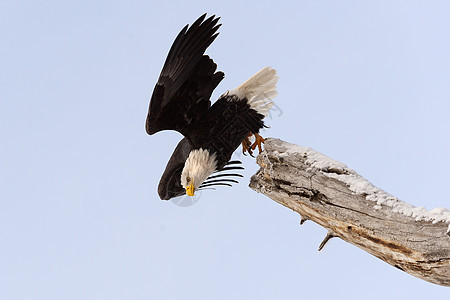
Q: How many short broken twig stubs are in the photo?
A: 2